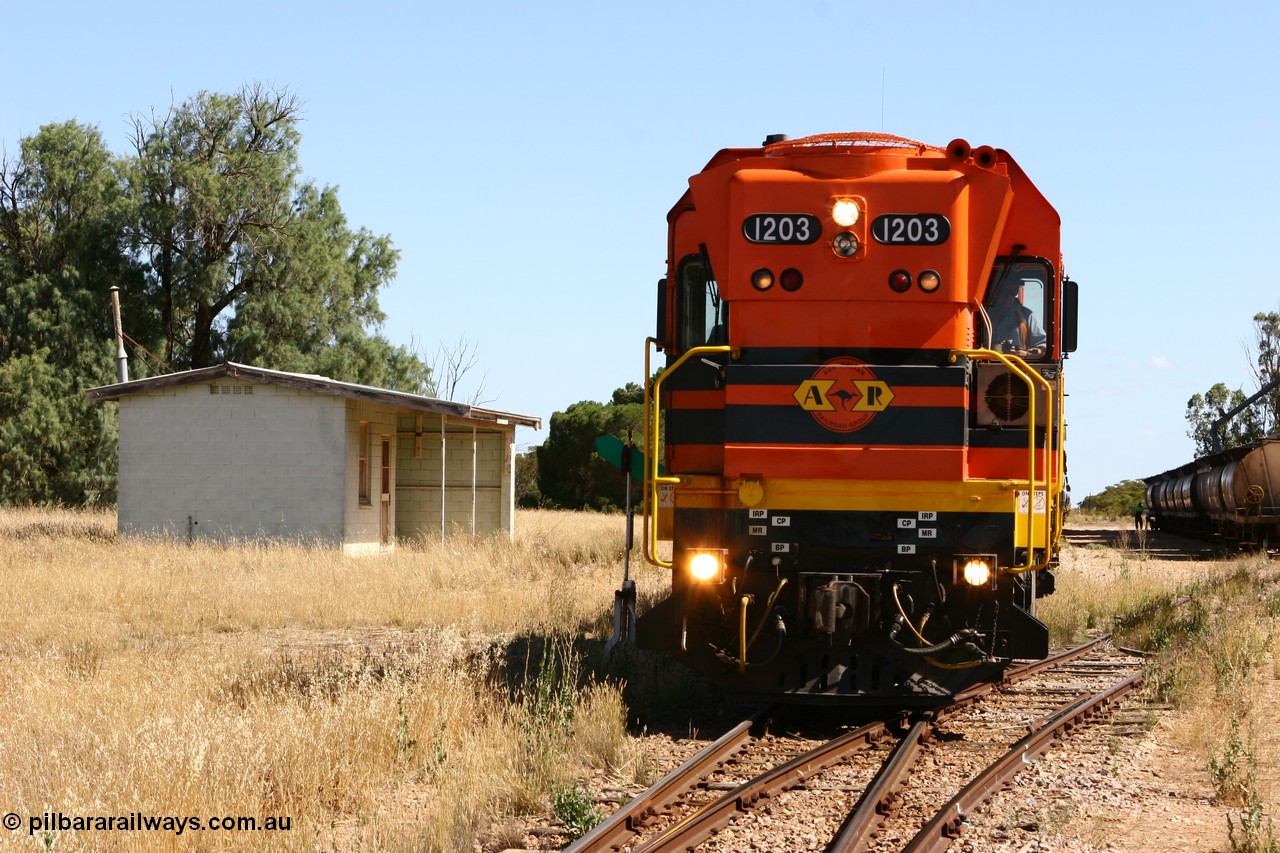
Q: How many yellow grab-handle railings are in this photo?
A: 4